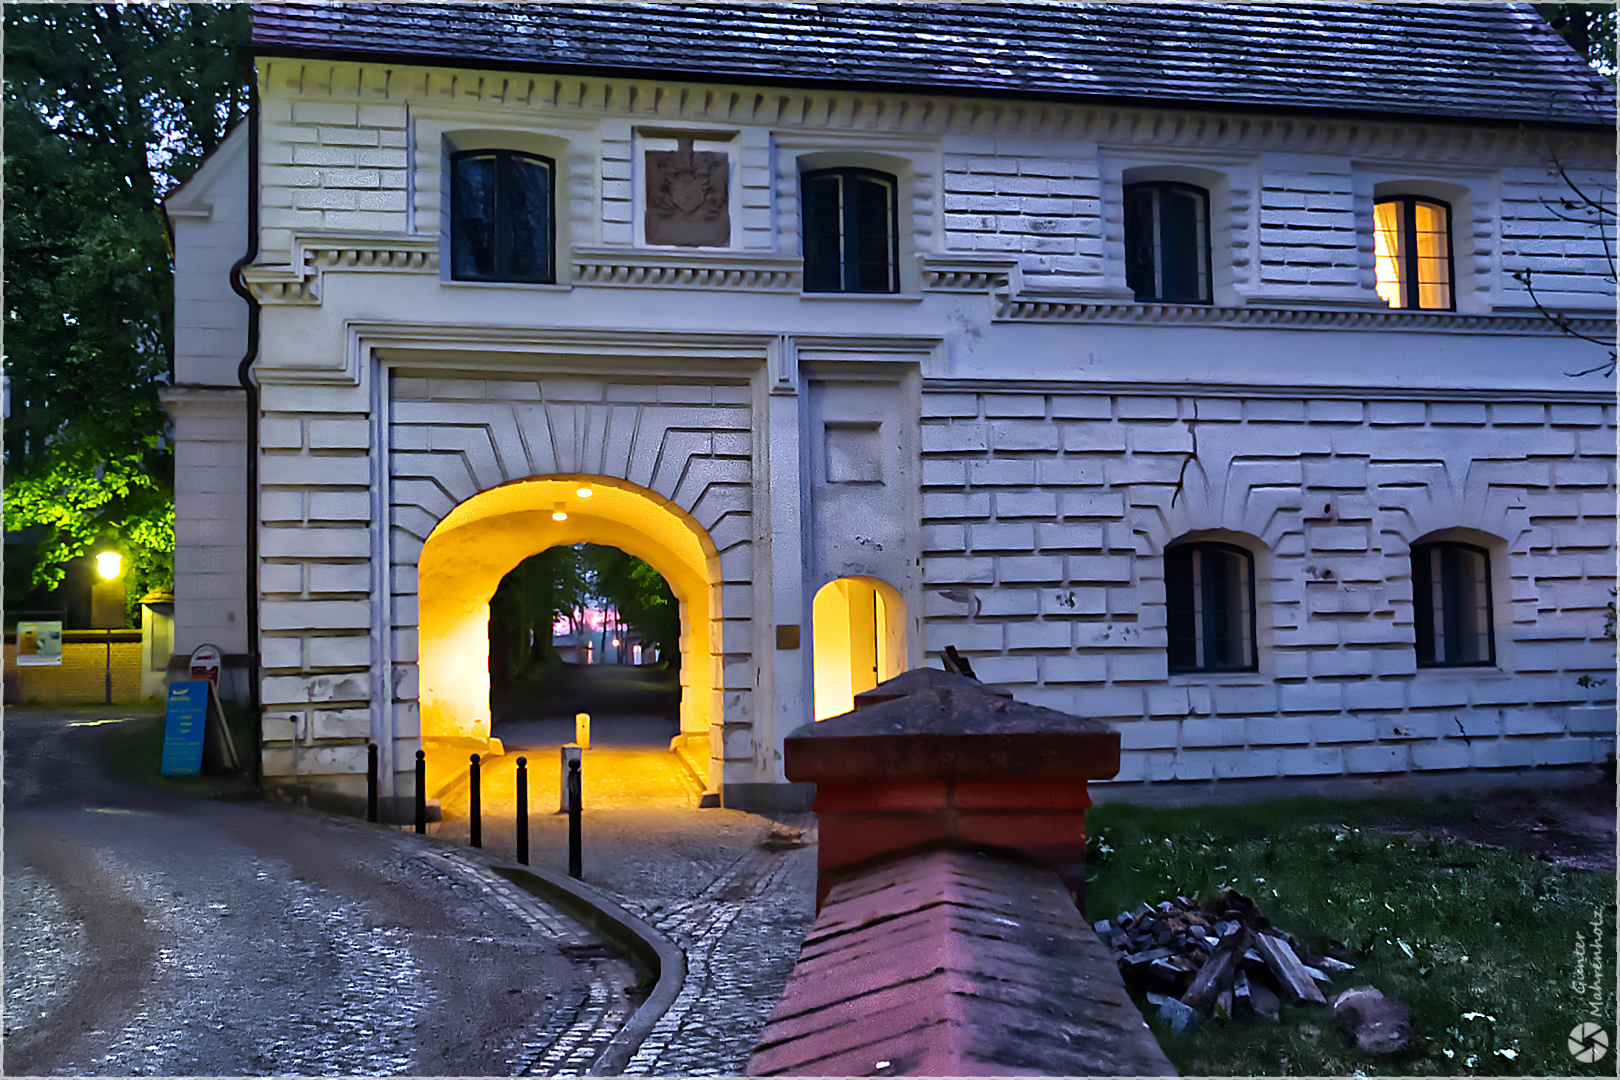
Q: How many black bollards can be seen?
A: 5